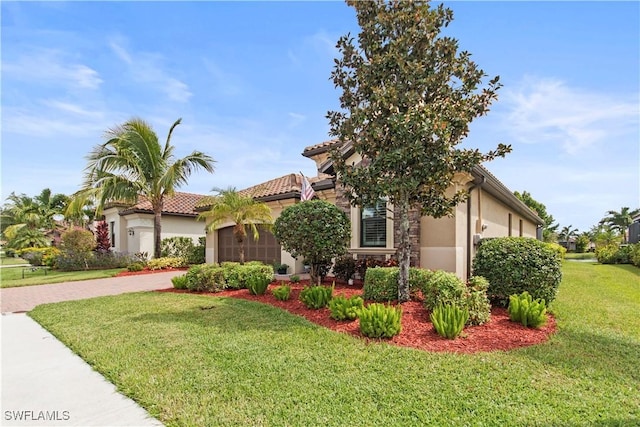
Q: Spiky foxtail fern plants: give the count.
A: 8